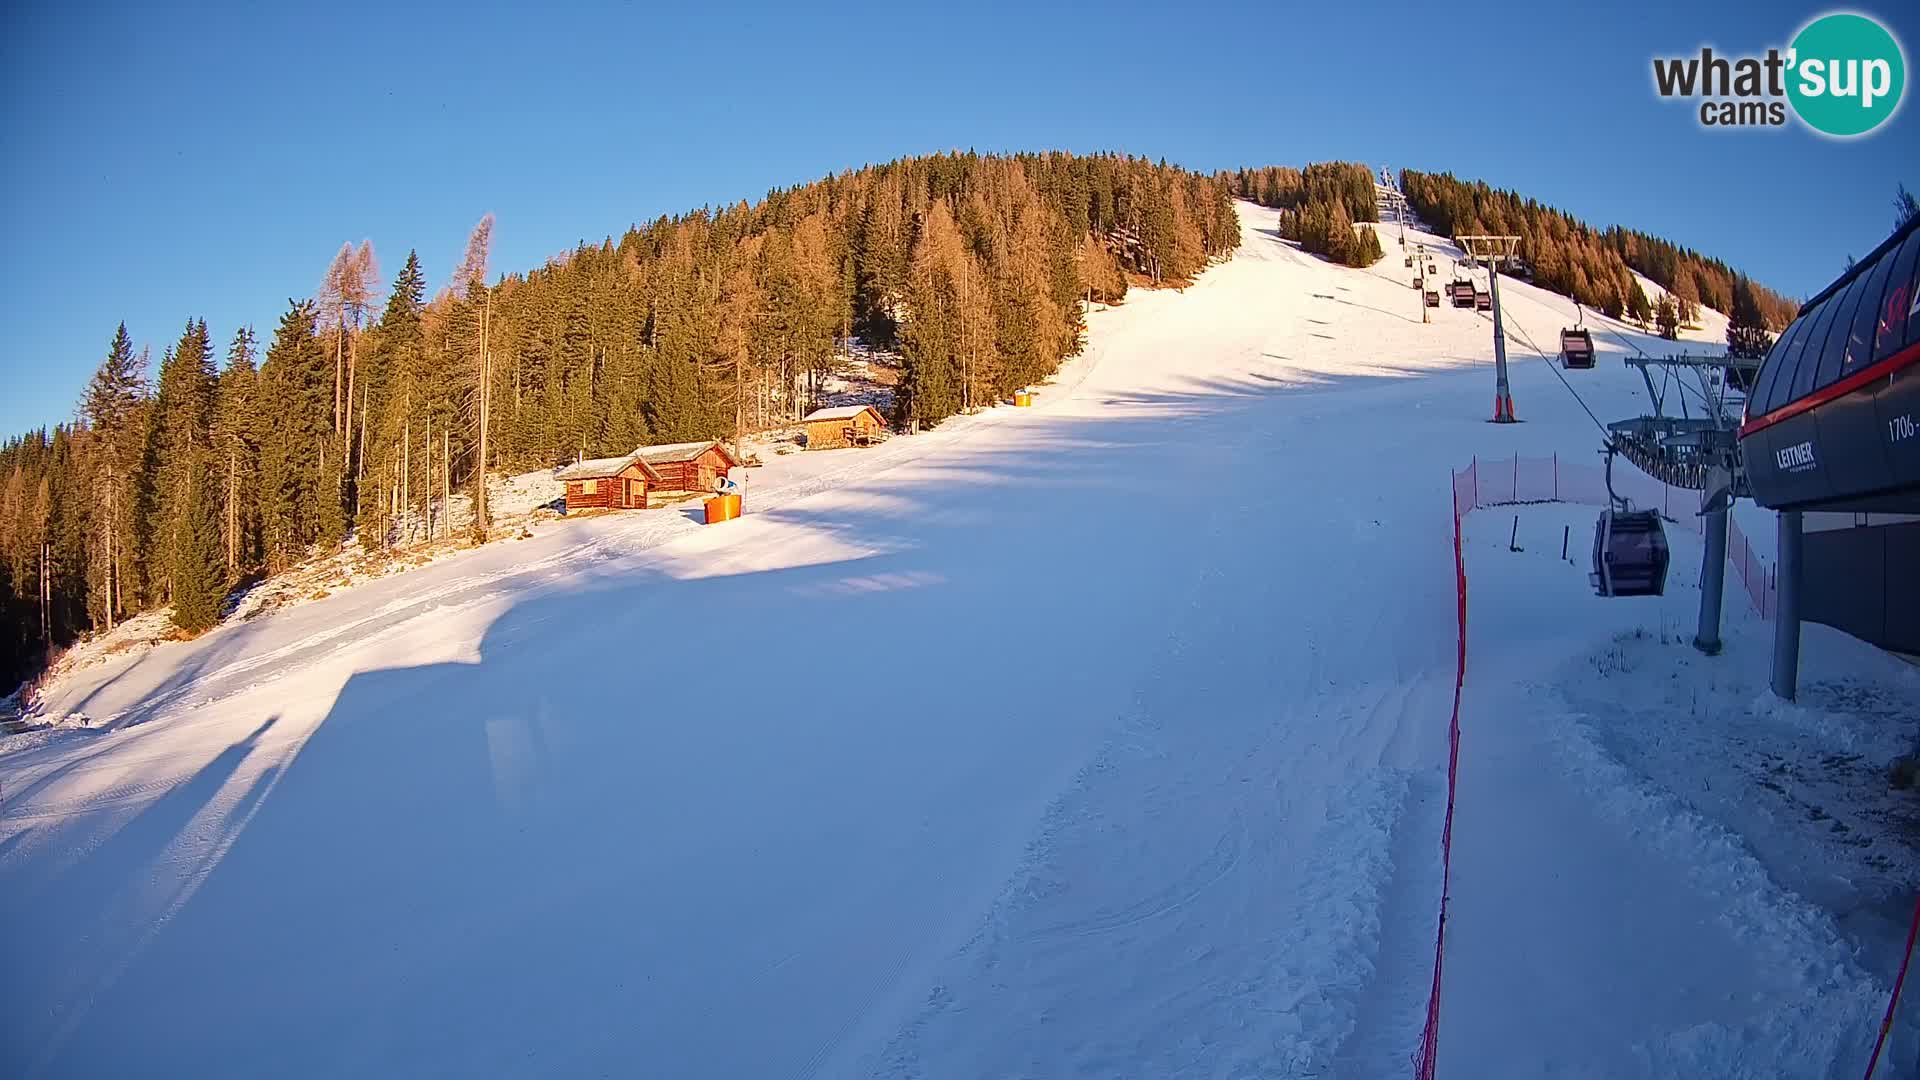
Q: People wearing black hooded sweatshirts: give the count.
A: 0